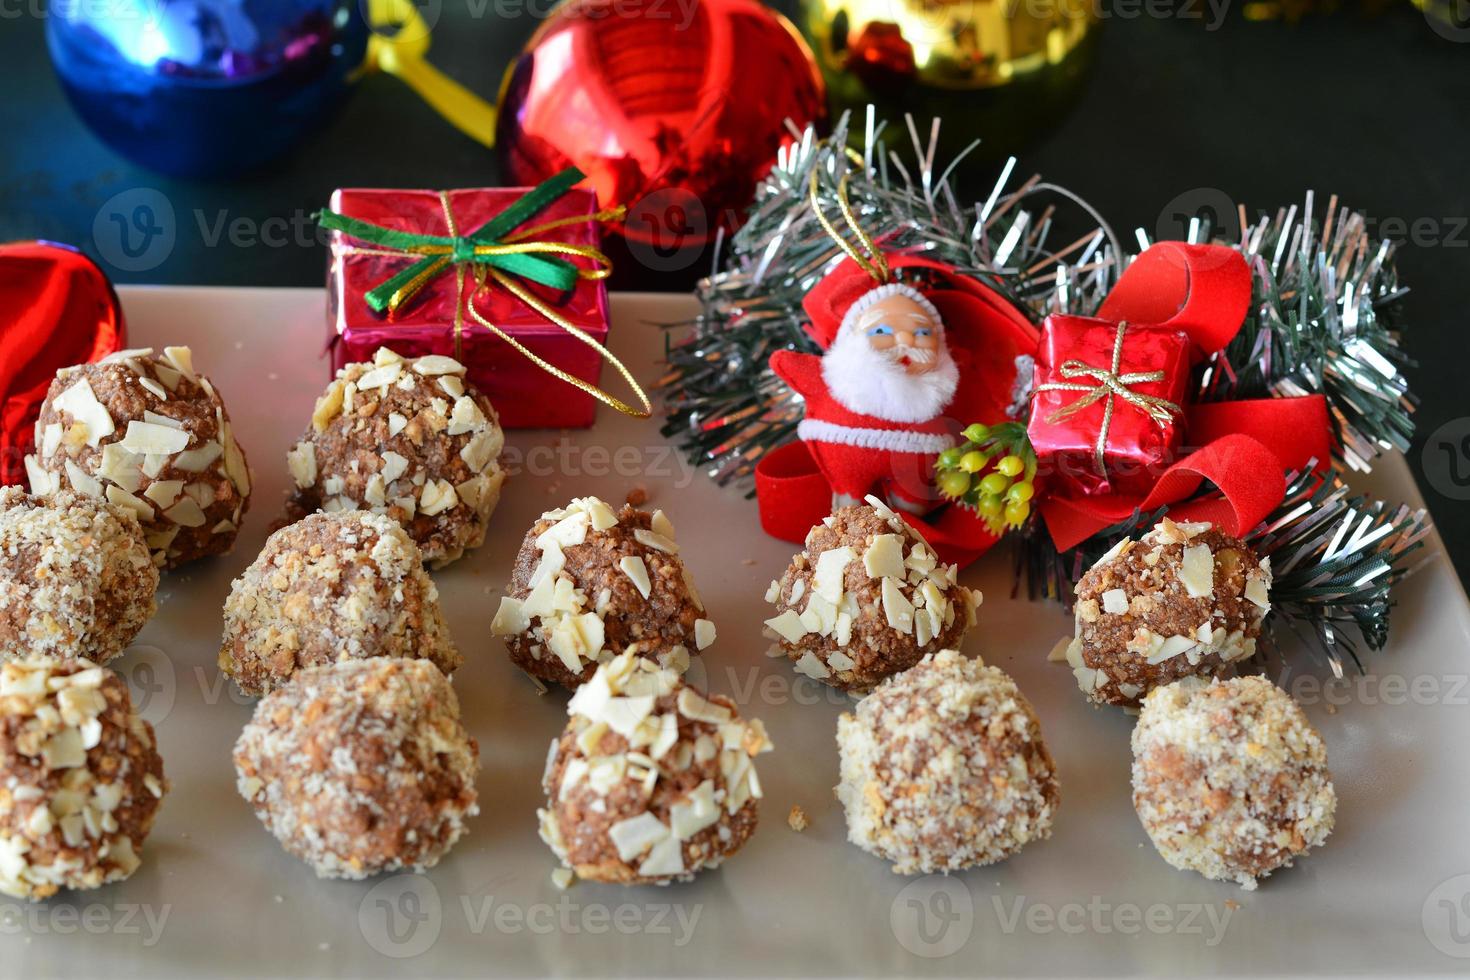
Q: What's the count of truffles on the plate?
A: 12